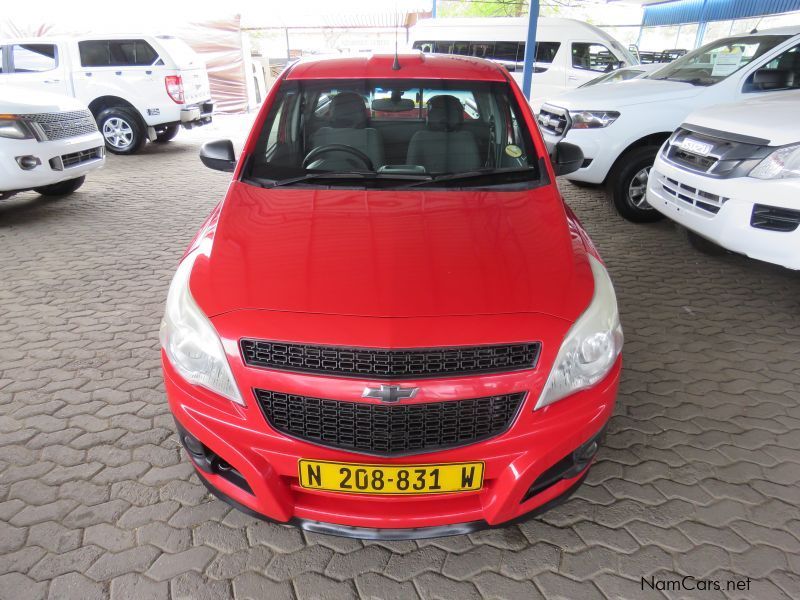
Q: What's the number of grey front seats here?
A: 2